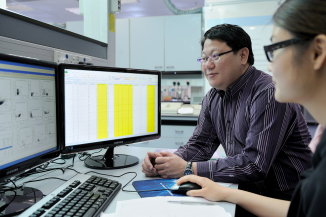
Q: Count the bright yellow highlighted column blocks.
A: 3